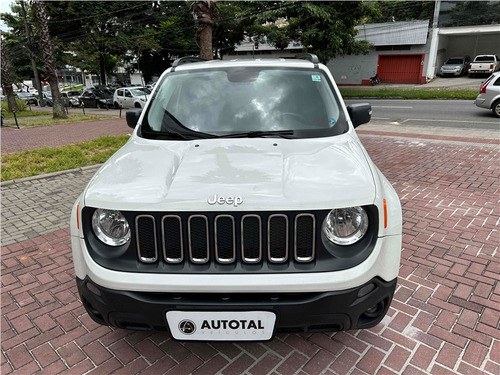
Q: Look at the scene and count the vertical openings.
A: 7